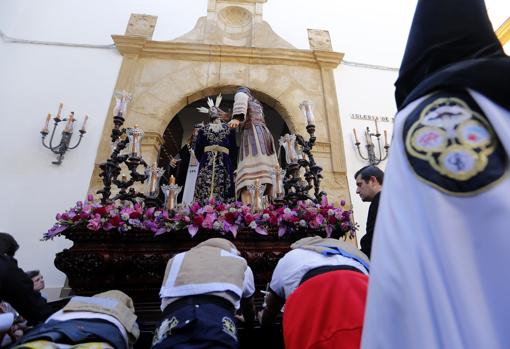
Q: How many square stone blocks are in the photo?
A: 2